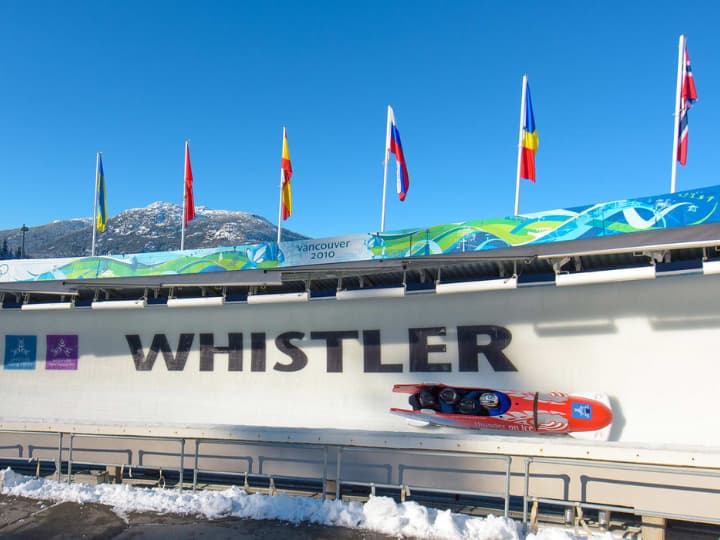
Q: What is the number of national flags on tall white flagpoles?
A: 6